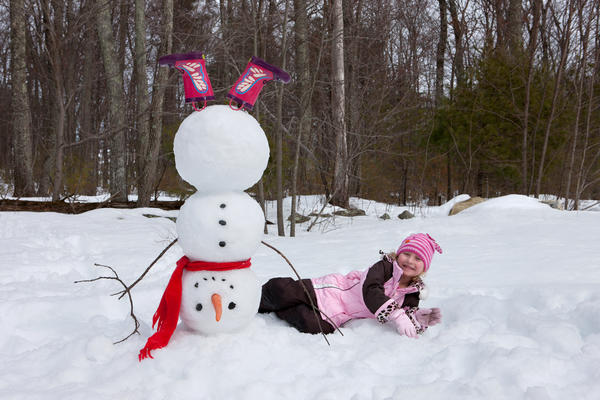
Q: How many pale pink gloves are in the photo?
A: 2